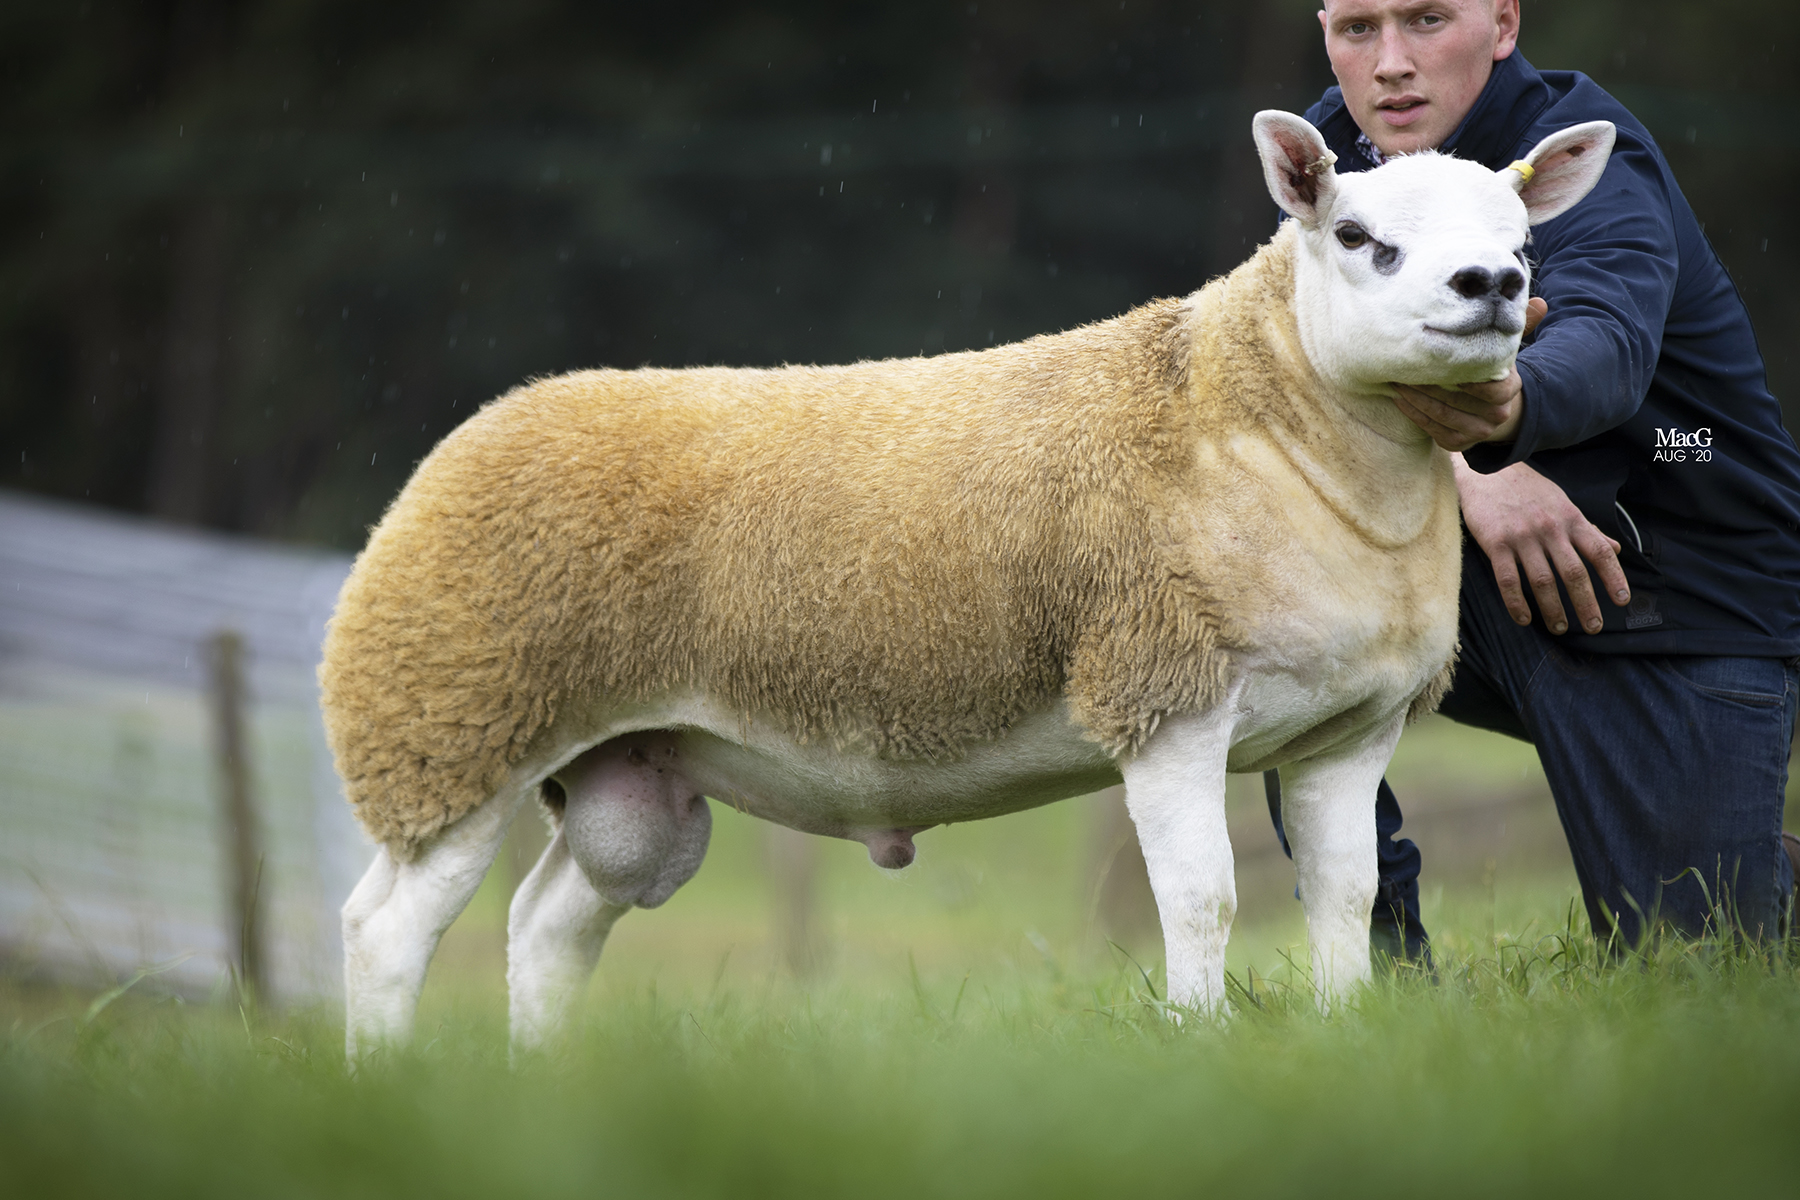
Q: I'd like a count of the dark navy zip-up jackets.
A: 1